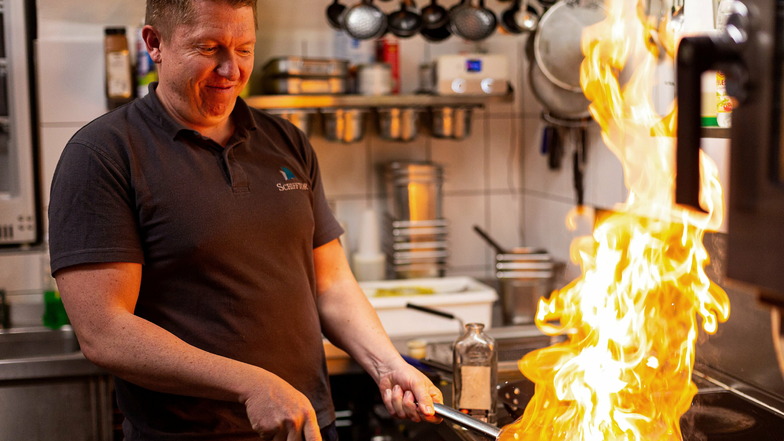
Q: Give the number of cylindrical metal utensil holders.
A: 4